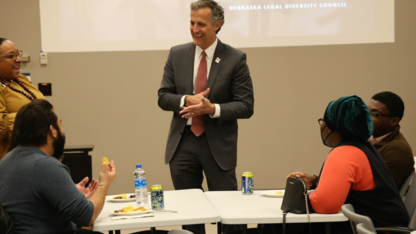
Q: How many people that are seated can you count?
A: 3